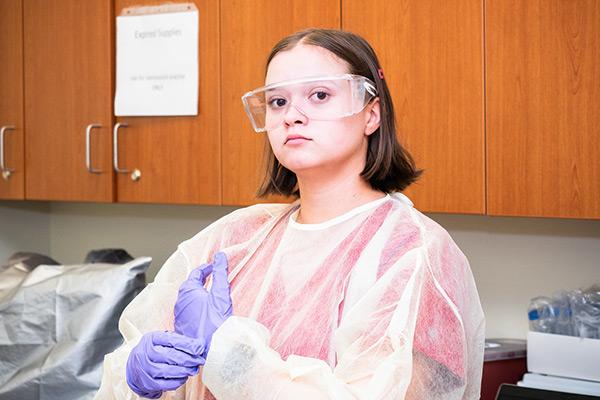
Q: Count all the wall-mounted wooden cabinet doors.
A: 6